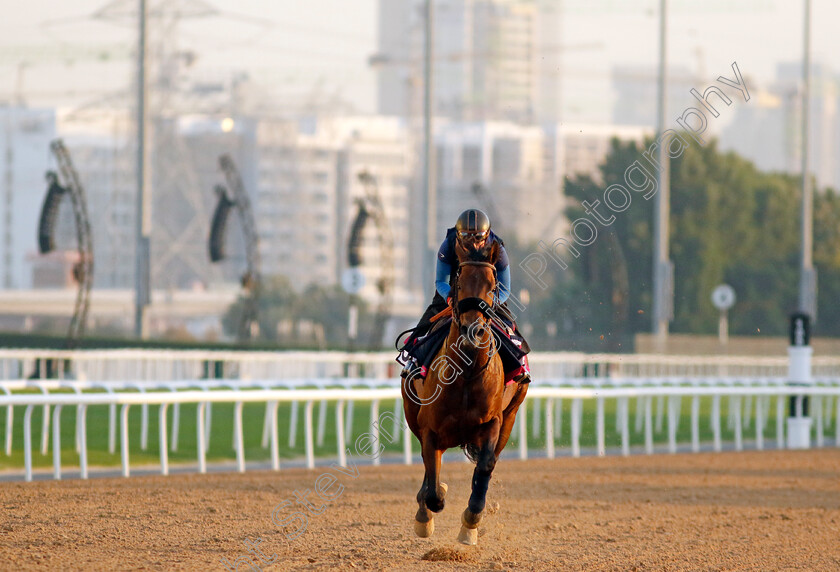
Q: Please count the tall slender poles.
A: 4